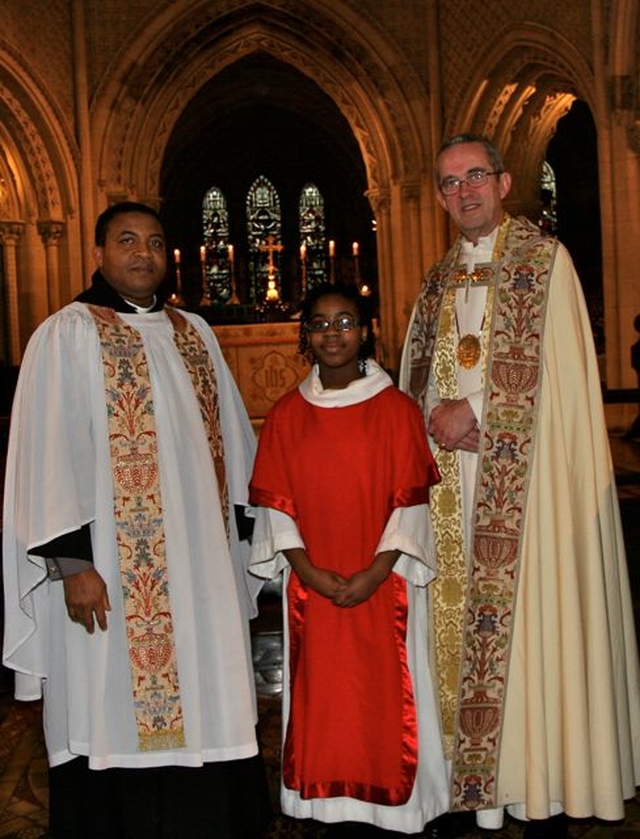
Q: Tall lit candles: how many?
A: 6